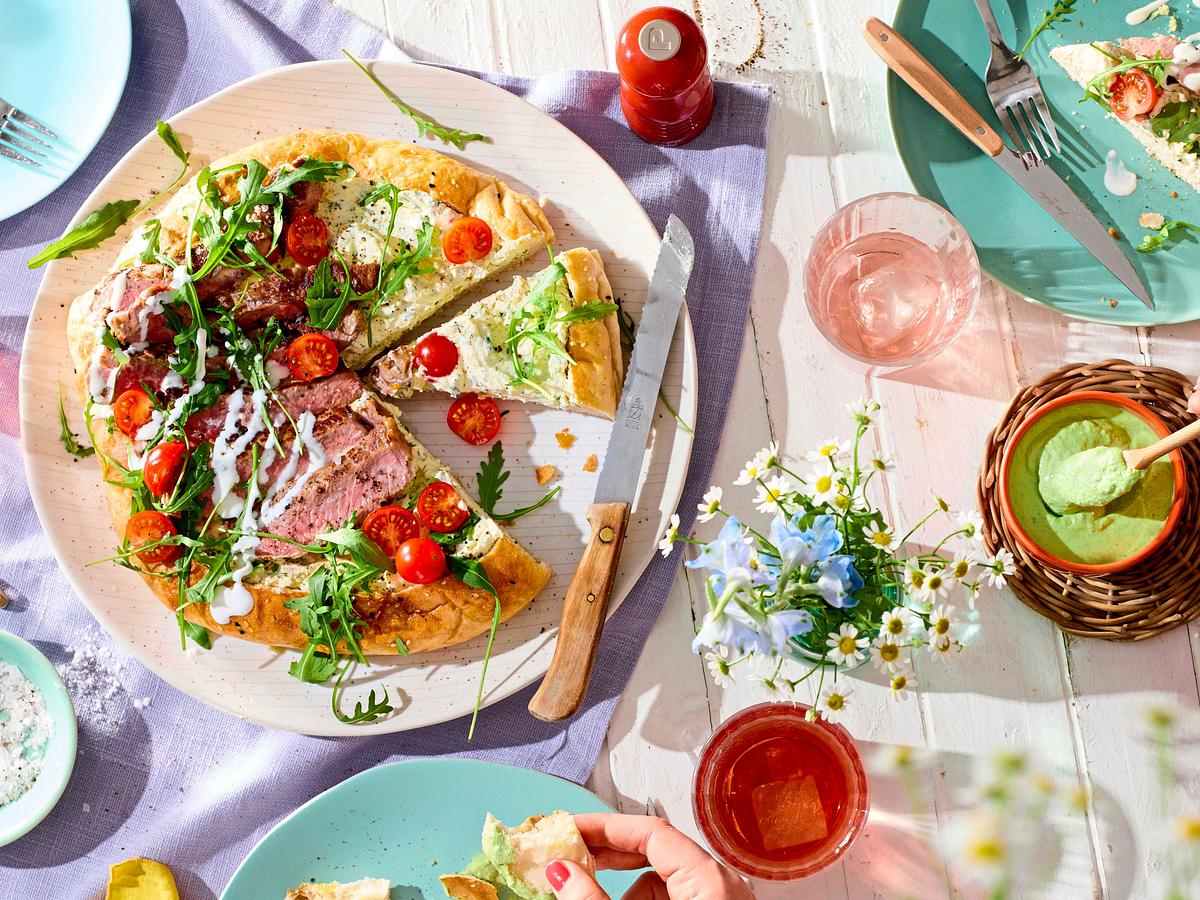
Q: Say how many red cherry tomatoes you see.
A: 12